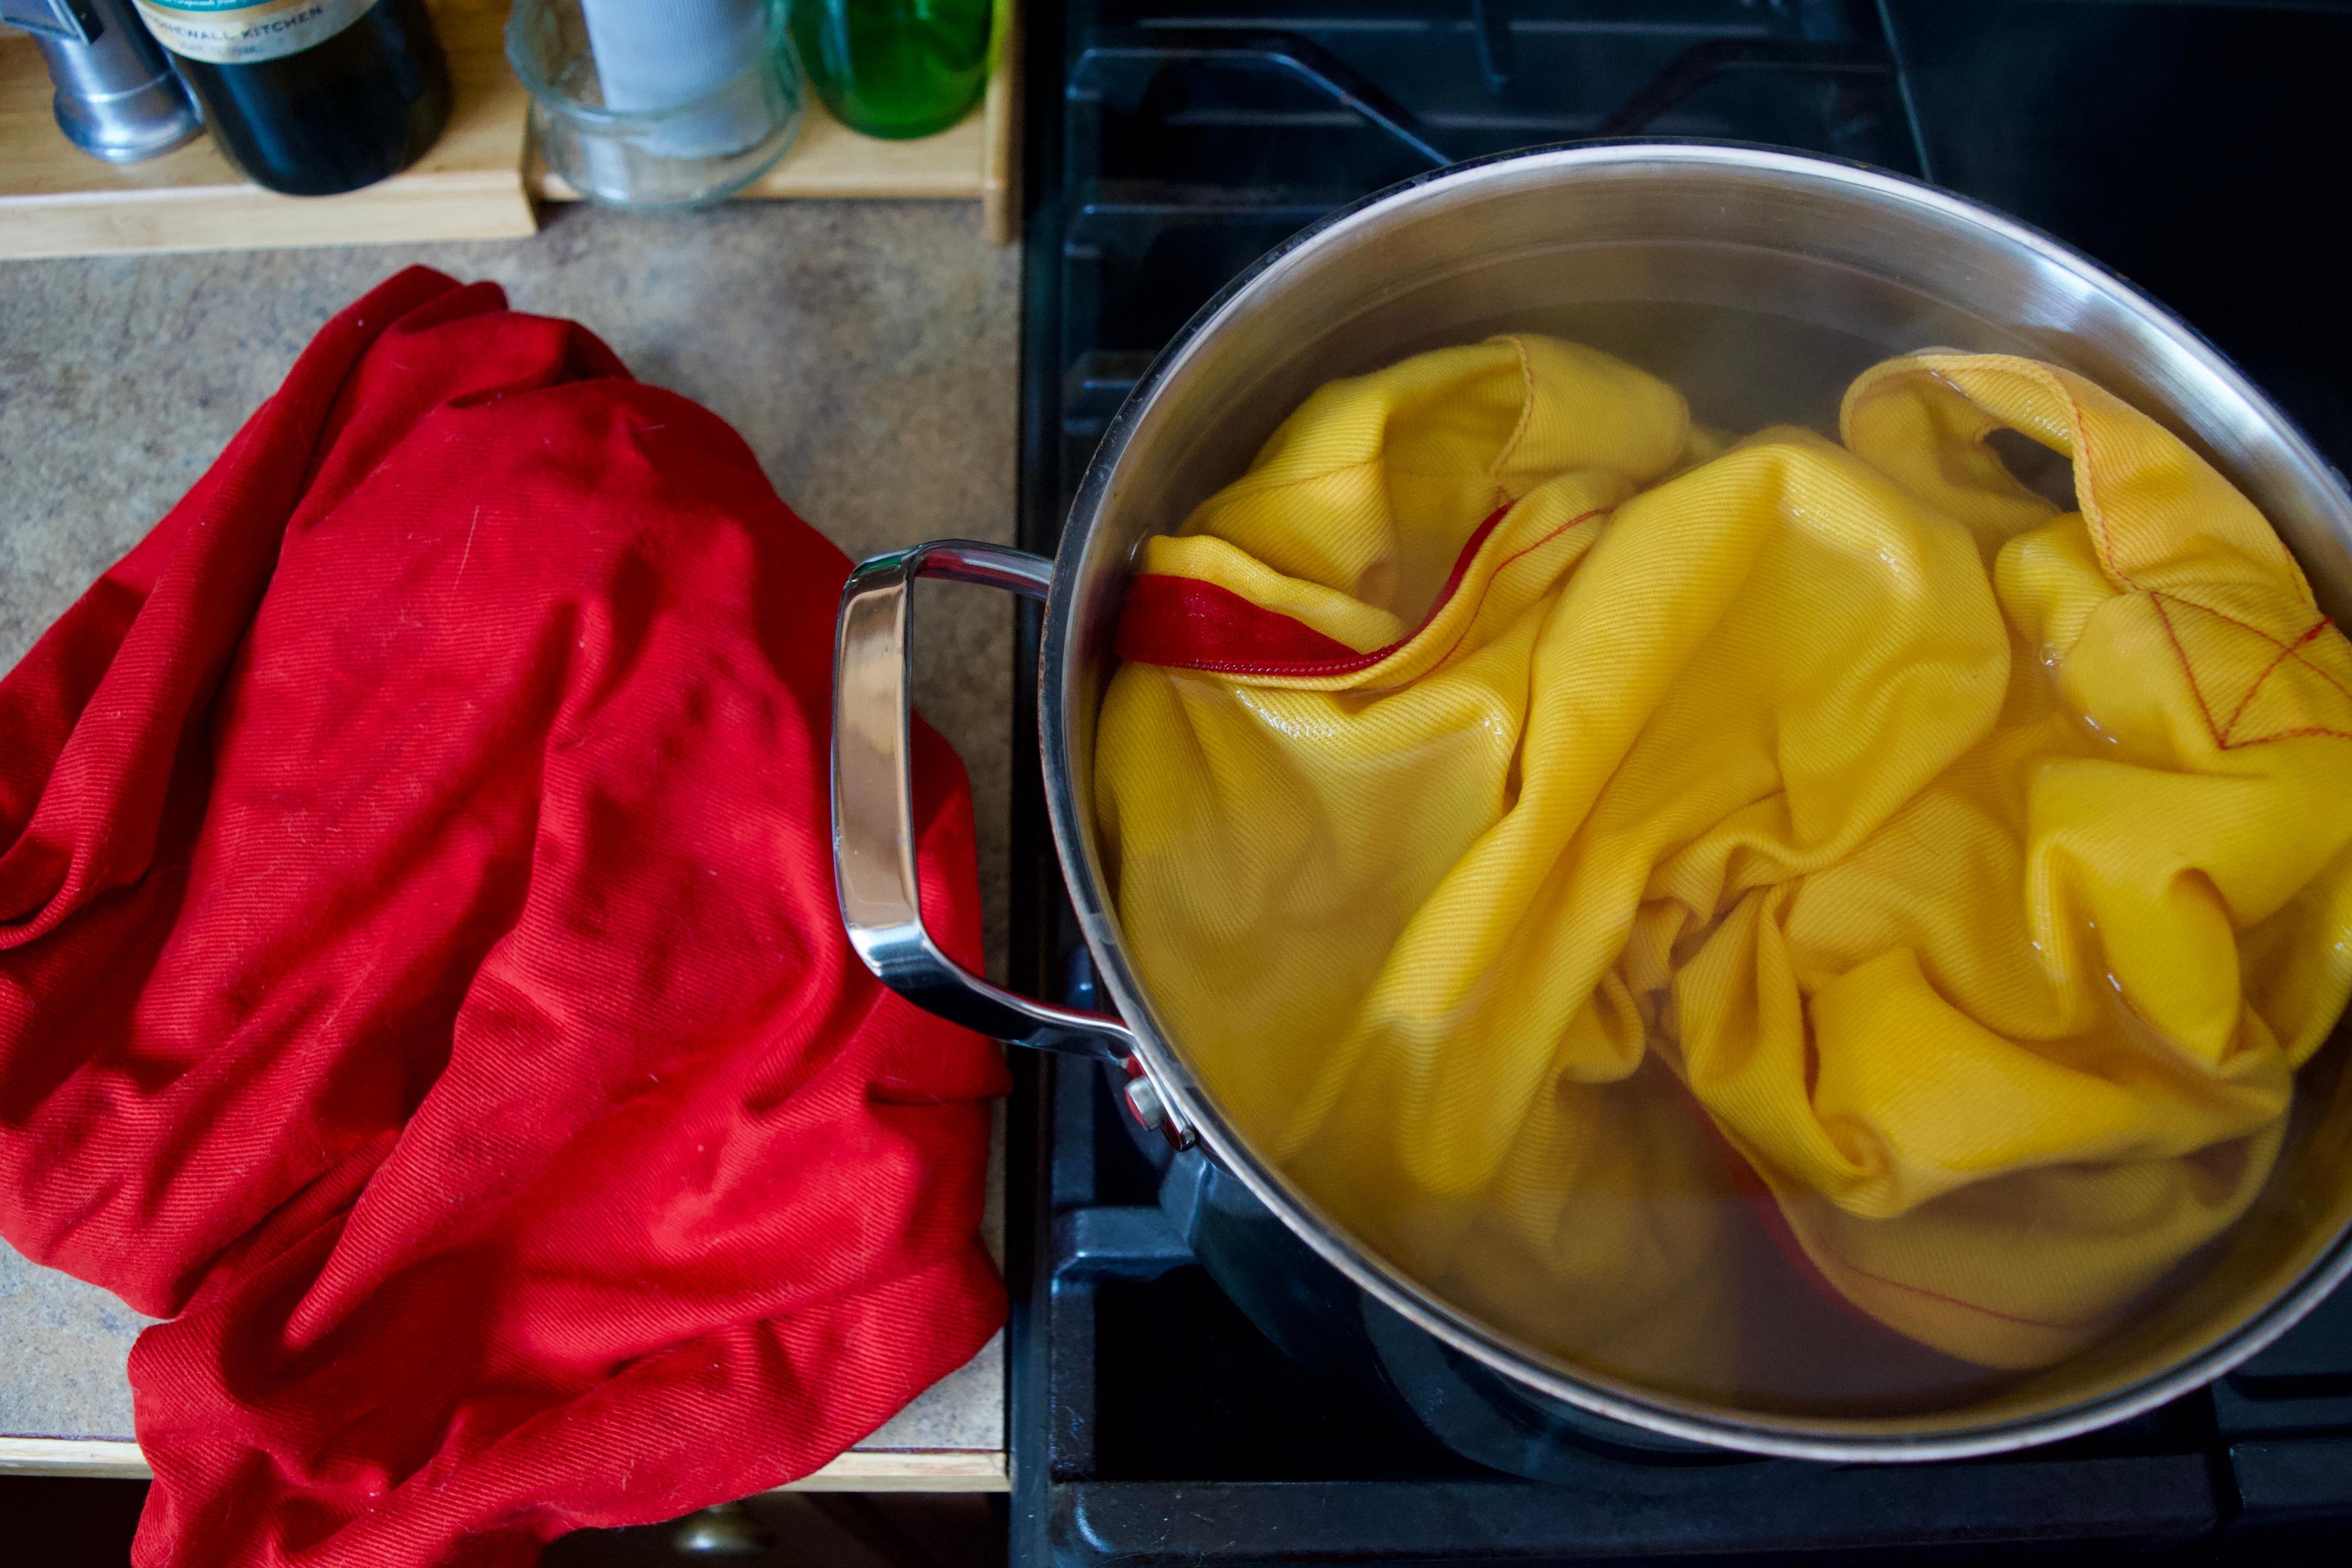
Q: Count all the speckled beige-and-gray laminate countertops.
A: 1